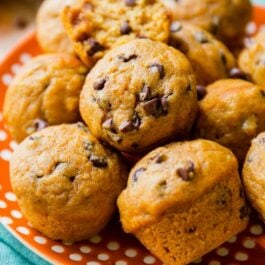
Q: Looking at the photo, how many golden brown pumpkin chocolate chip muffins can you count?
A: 11